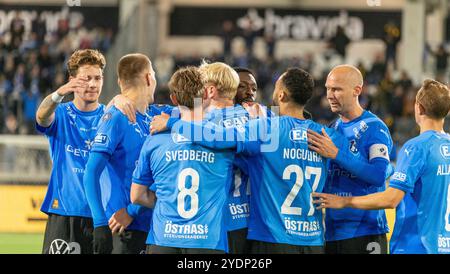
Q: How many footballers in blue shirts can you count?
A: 8